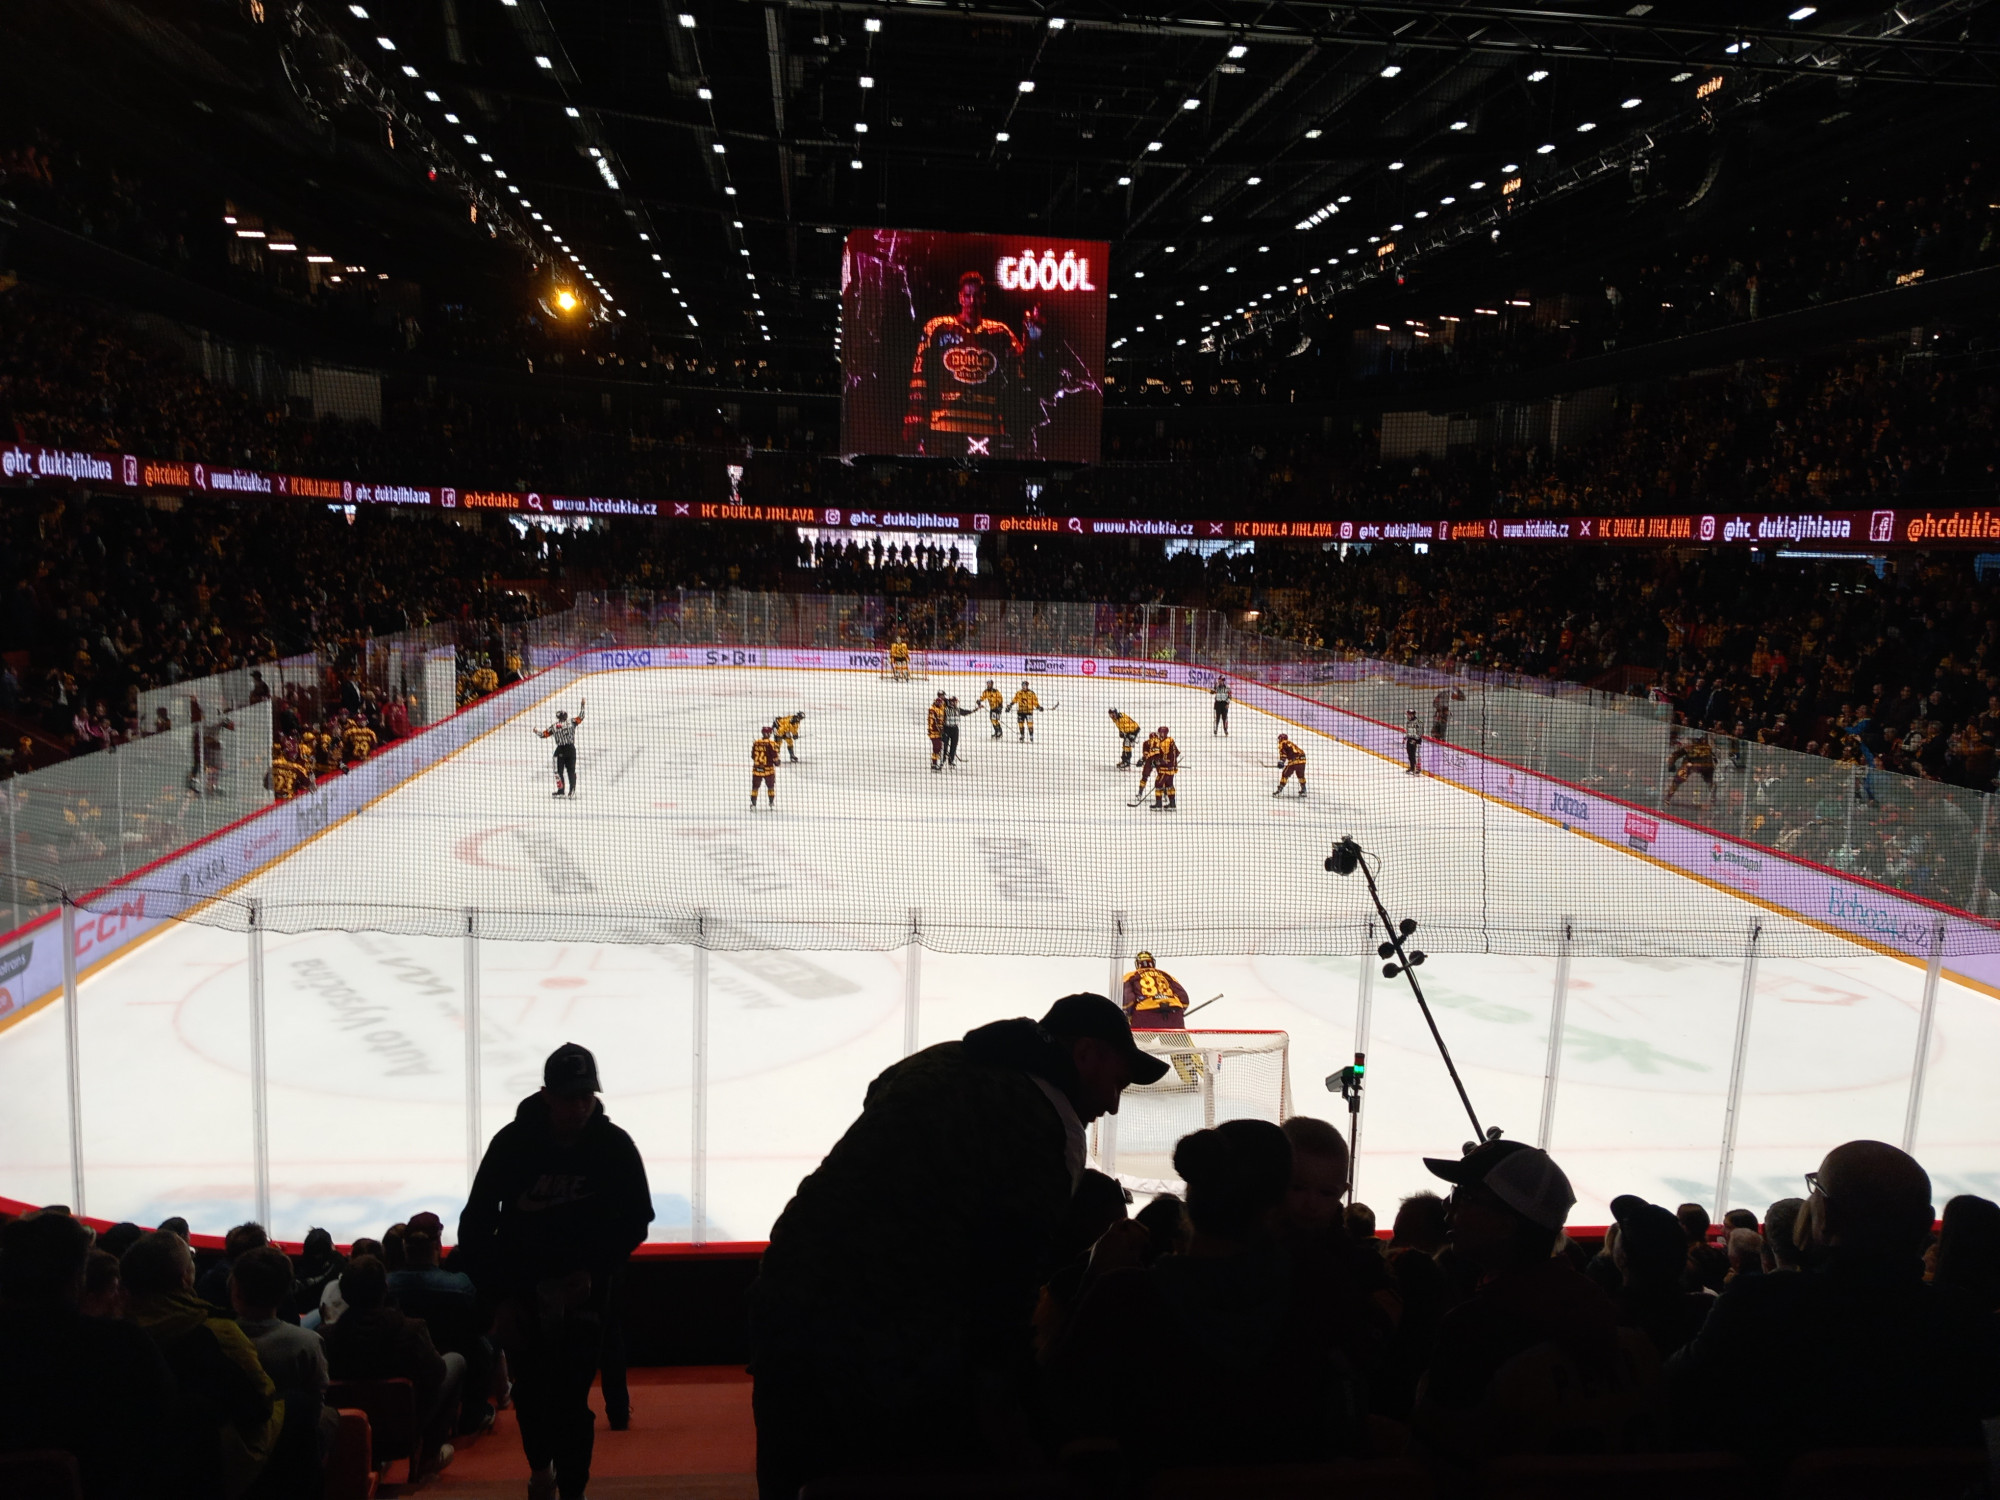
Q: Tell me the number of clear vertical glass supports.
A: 10